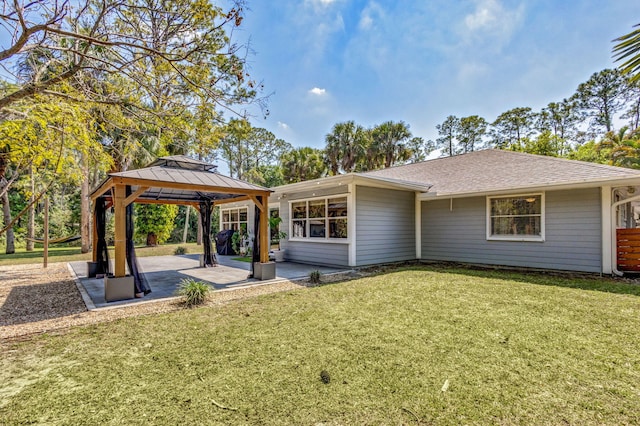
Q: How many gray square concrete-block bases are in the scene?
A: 4